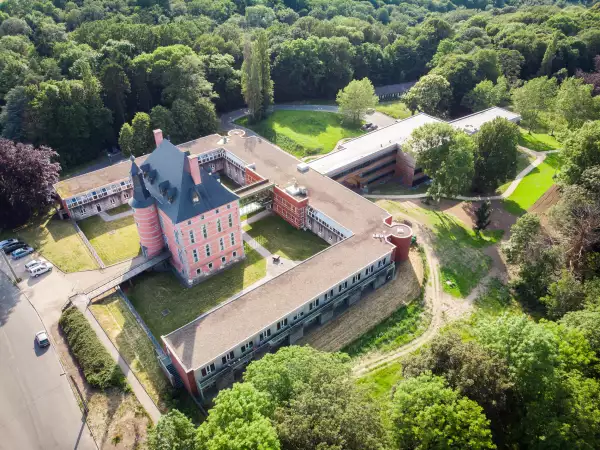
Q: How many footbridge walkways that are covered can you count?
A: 1